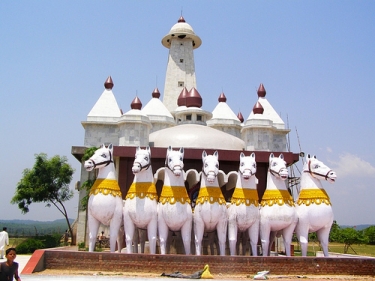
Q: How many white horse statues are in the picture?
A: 7